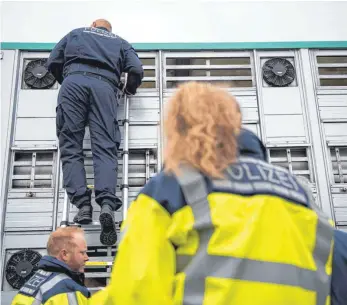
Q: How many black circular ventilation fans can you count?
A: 3